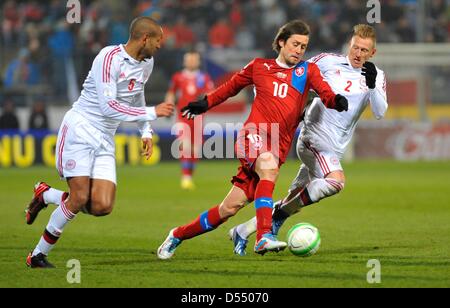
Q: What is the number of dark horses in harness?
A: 0